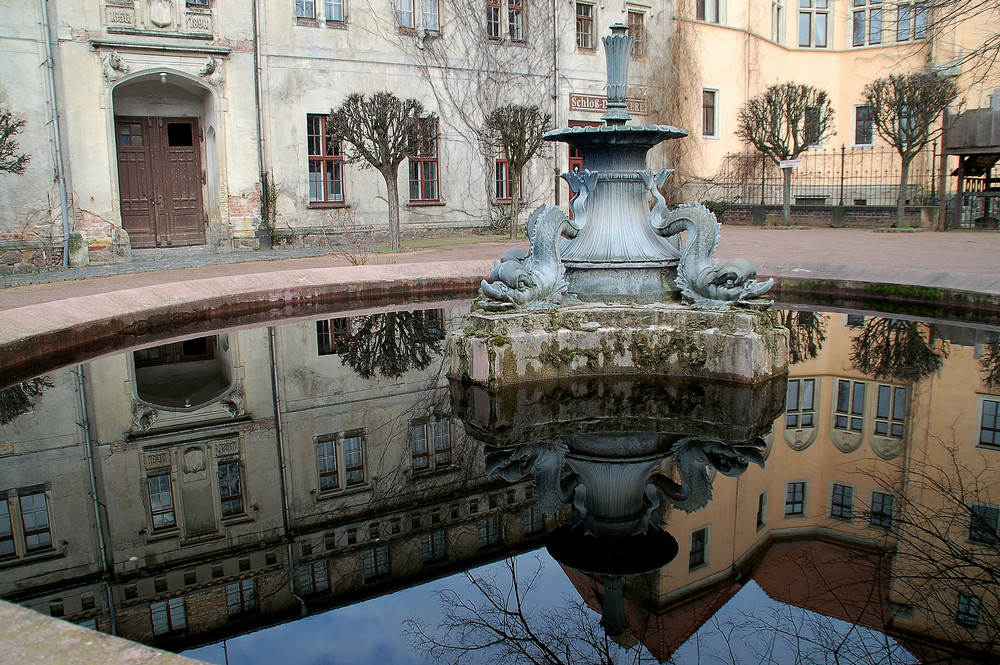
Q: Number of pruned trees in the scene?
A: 5